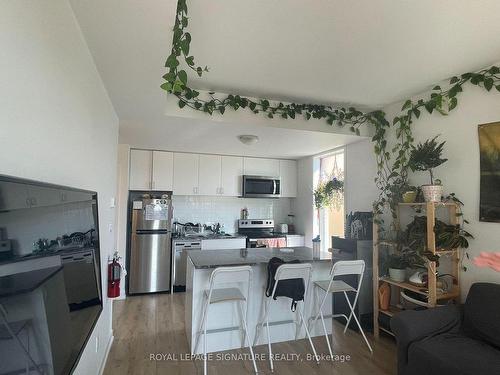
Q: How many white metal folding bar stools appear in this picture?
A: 3